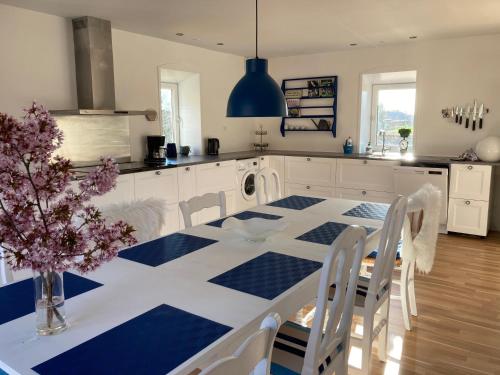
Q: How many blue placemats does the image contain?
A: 8